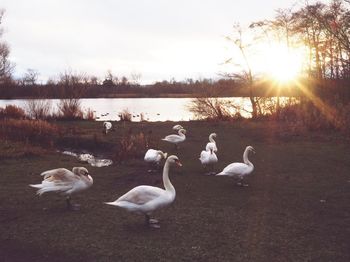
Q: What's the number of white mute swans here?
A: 9